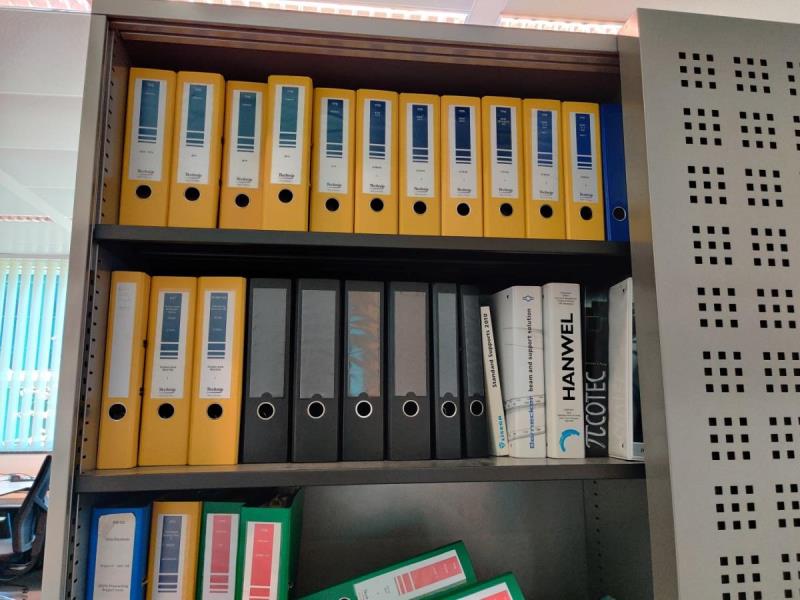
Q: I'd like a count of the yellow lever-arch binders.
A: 15